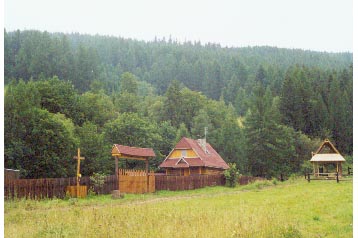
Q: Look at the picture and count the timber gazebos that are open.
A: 1